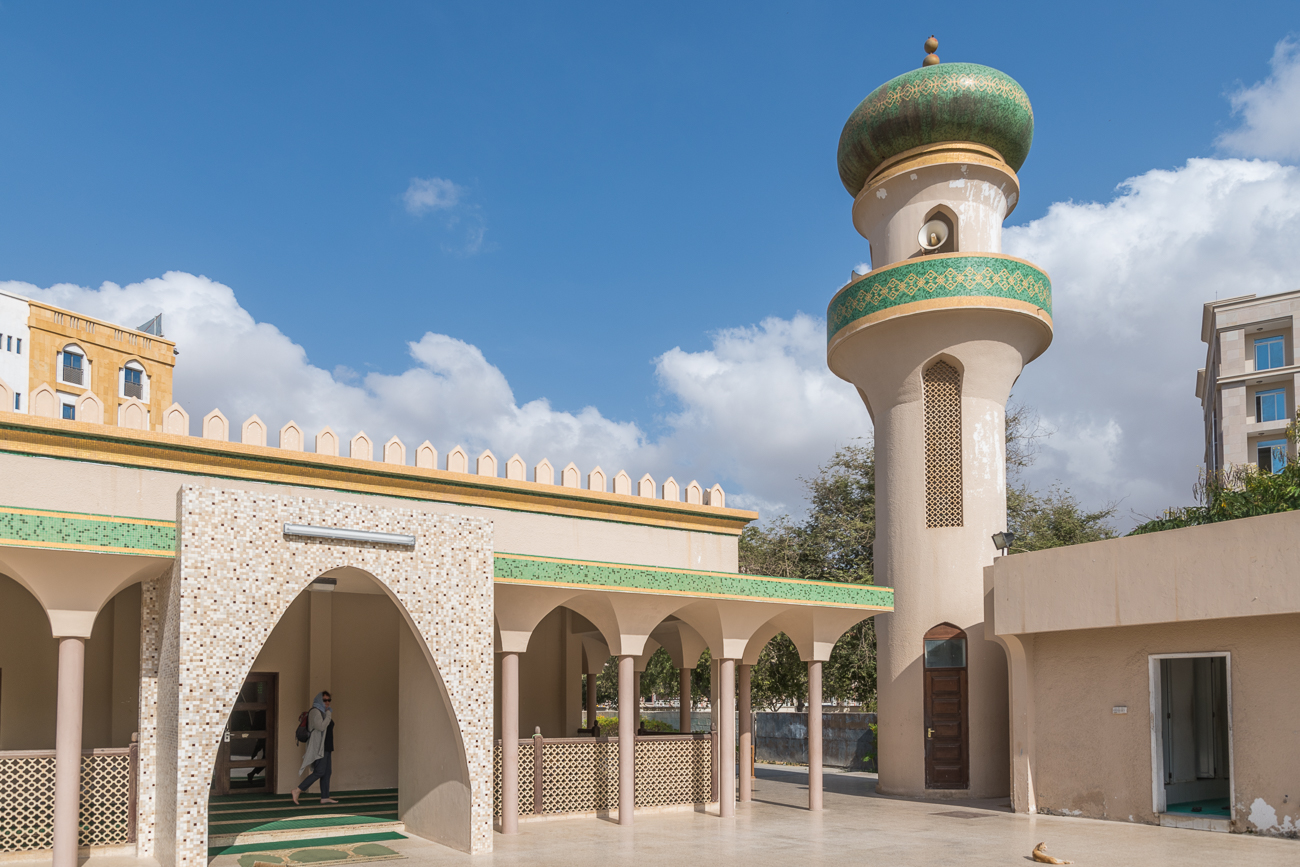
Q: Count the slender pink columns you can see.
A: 9